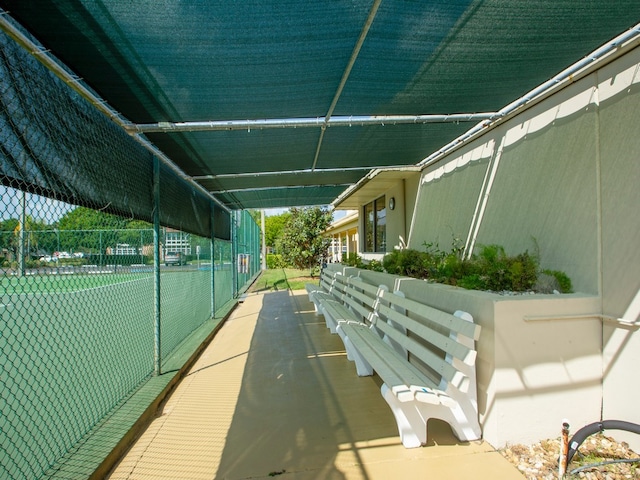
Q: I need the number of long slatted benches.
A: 4